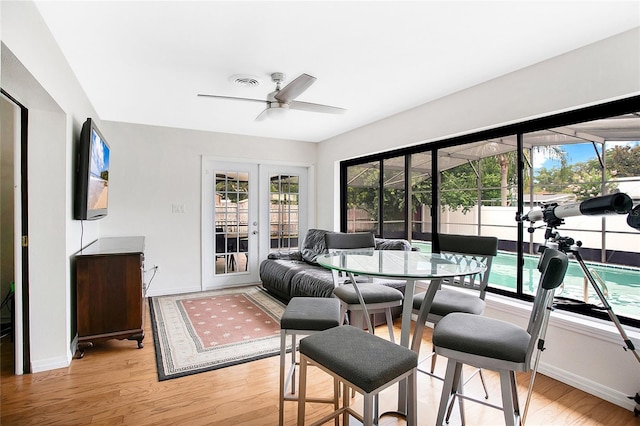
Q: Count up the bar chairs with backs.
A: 3